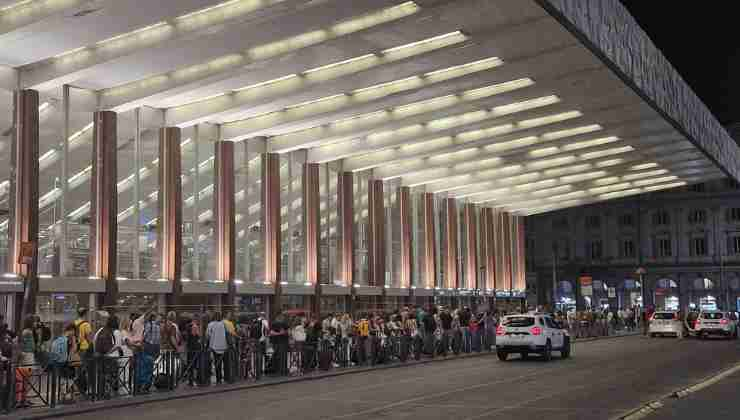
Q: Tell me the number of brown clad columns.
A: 15